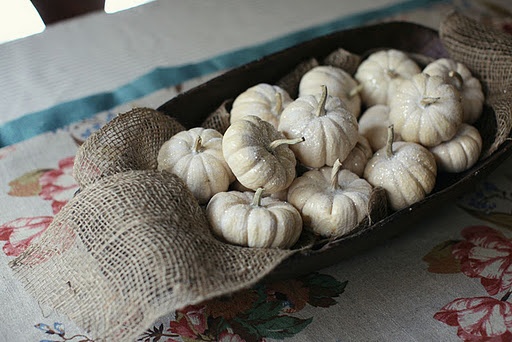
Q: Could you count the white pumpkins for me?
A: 14